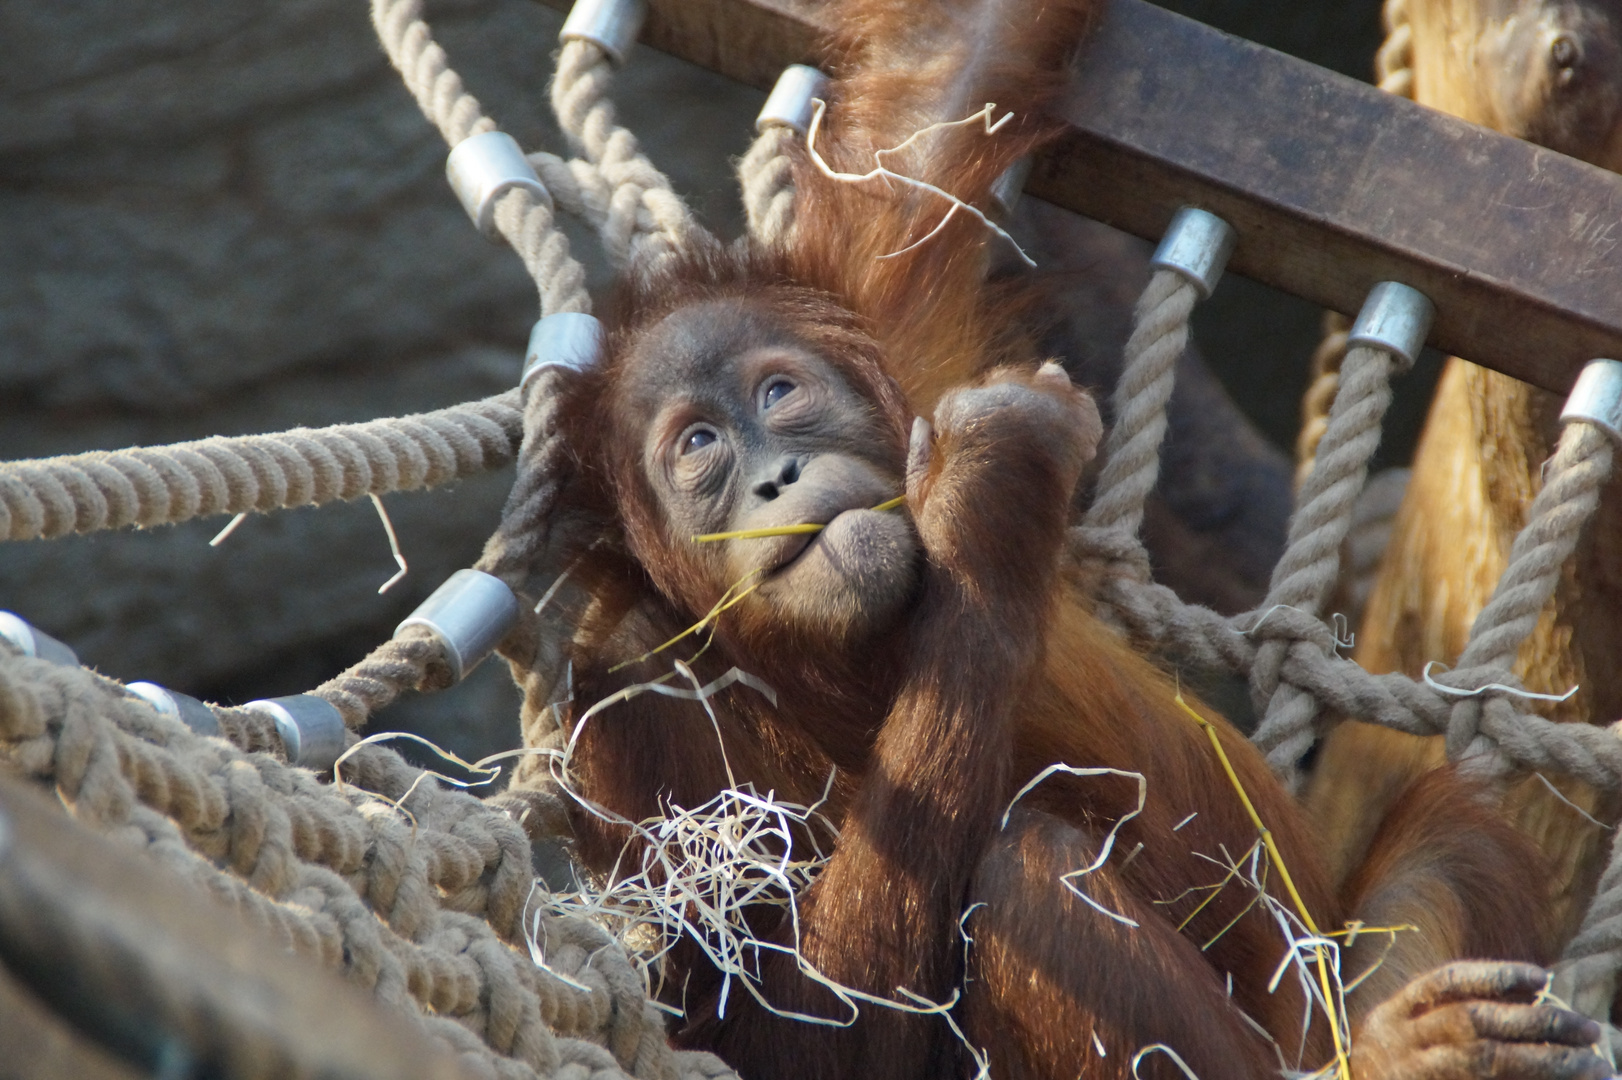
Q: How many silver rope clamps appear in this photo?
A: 12